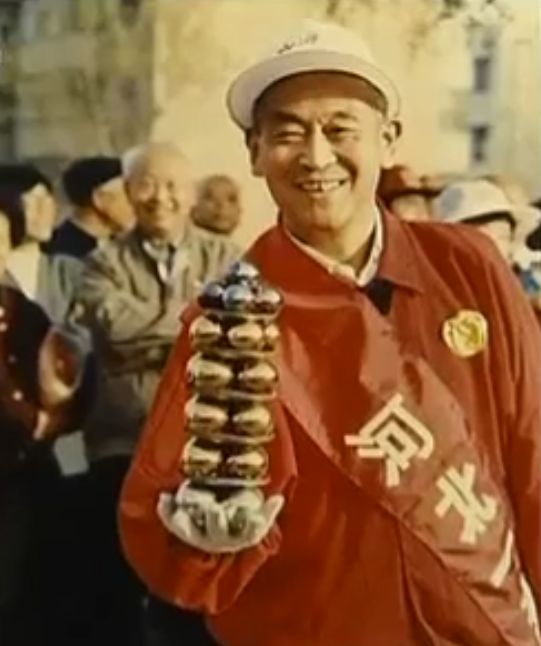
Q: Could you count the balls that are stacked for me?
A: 15